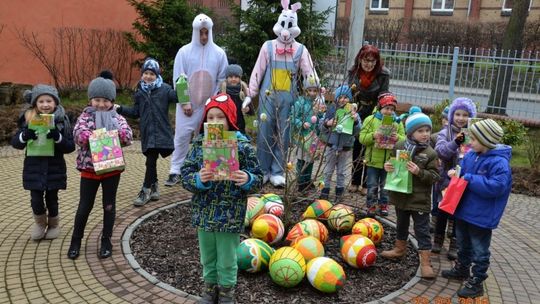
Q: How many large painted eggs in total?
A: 12